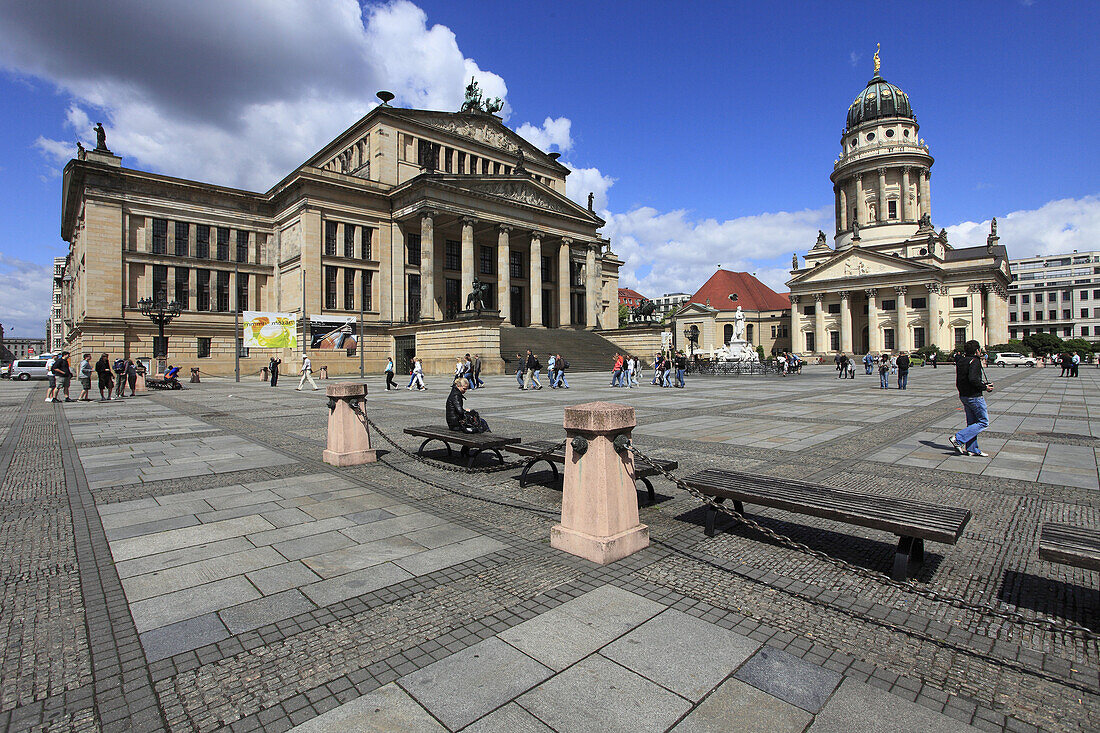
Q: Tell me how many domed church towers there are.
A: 1